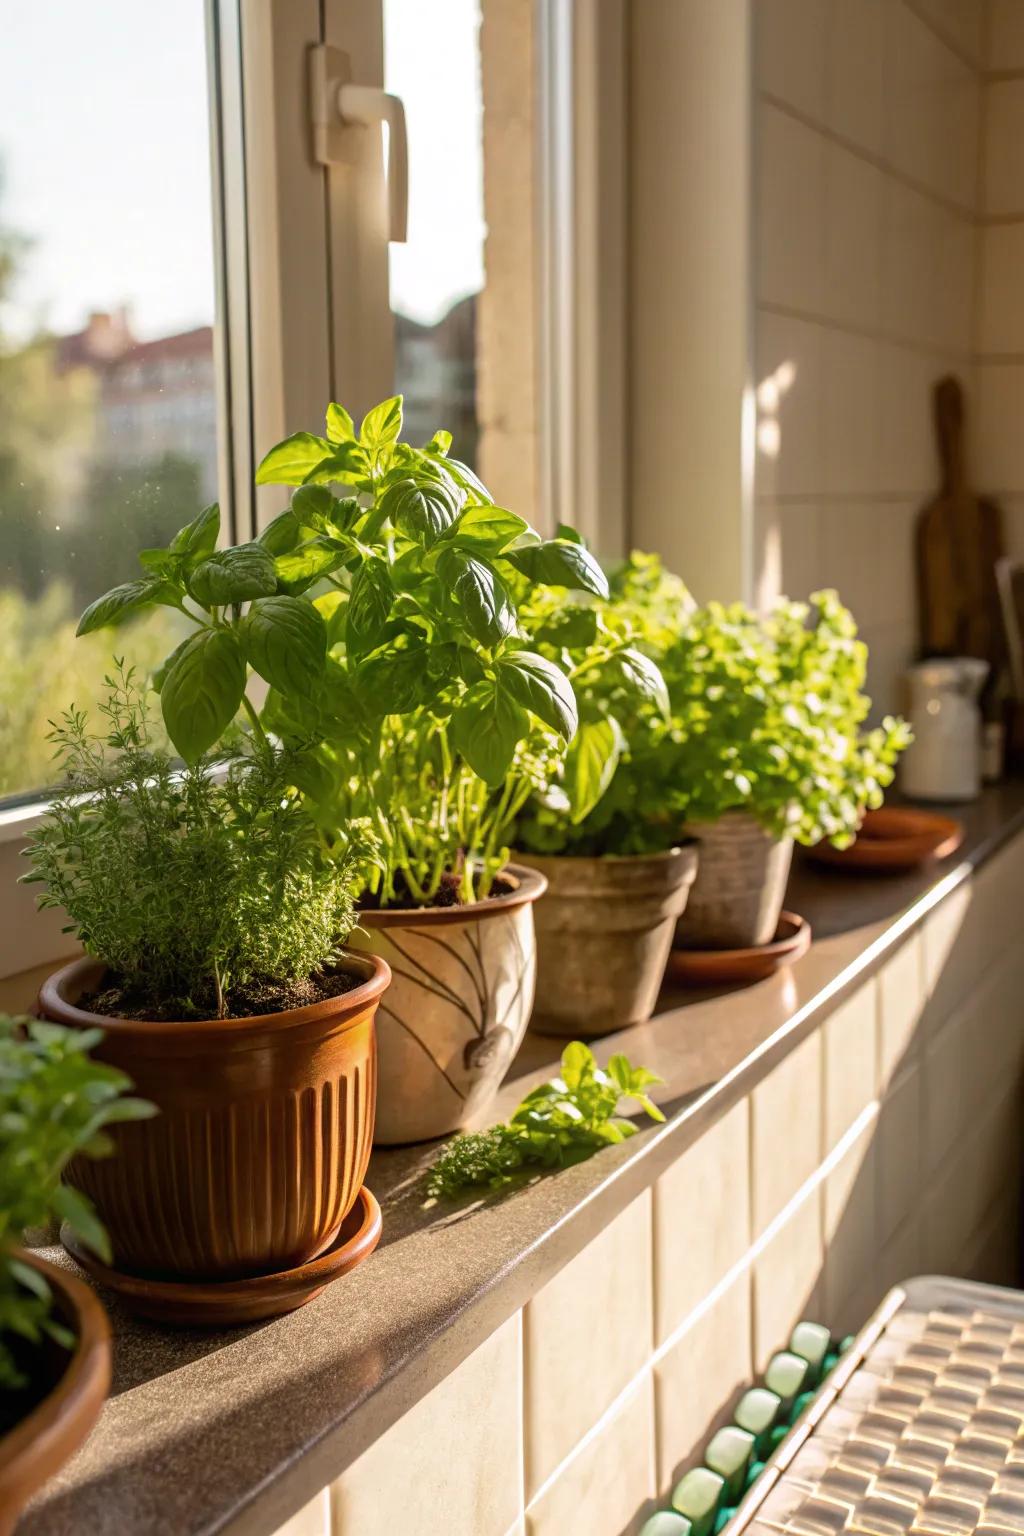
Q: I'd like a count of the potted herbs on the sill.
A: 5